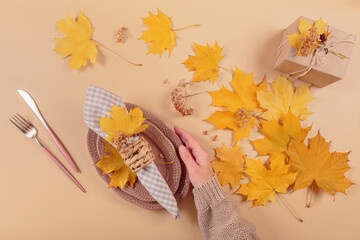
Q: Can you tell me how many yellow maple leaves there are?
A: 12